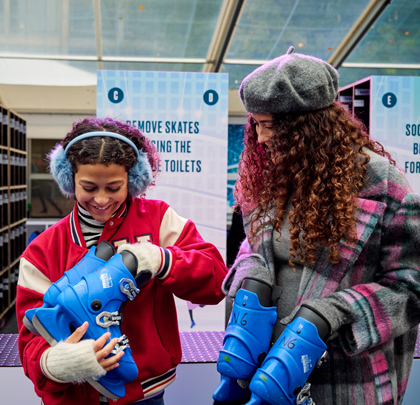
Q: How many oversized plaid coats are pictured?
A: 1